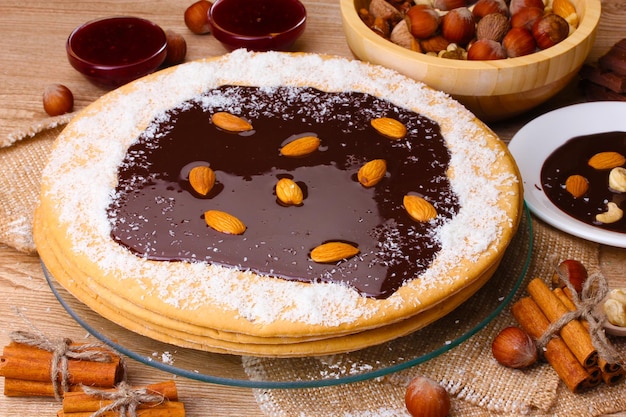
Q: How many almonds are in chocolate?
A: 11